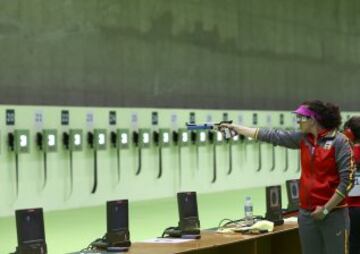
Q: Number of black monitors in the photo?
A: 5